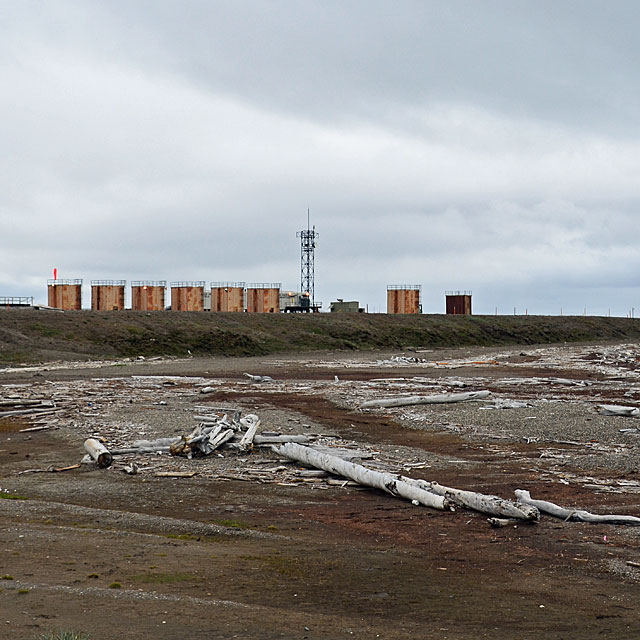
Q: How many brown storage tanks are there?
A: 8